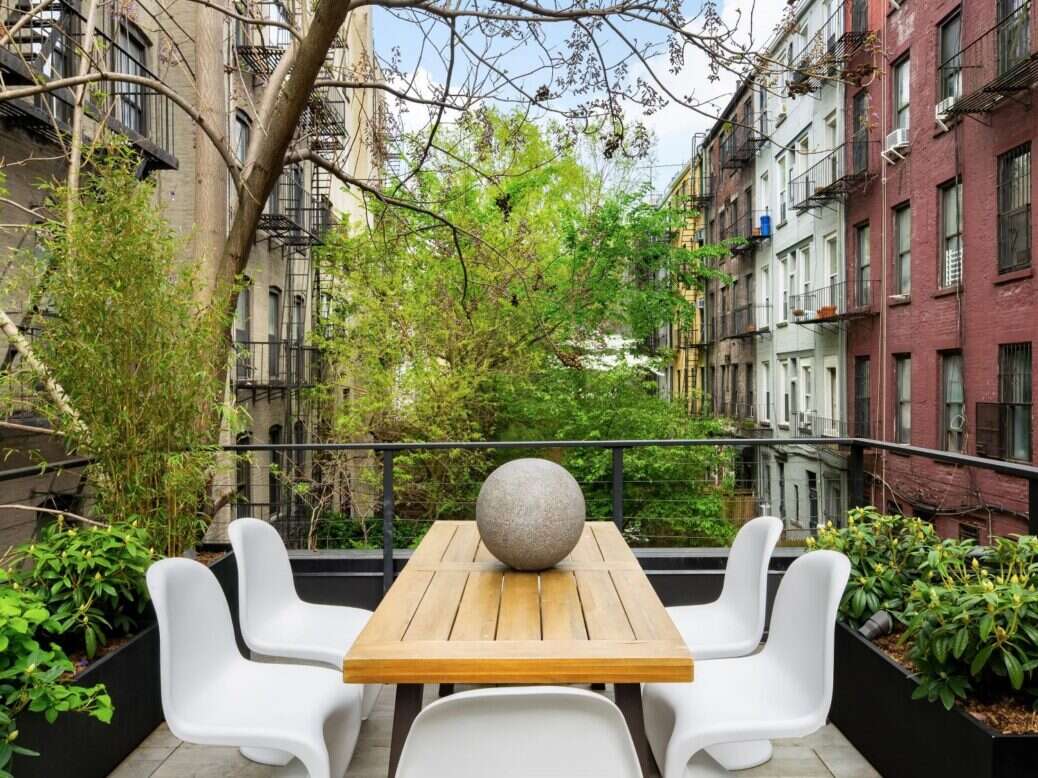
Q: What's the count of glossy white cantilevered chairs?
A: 5